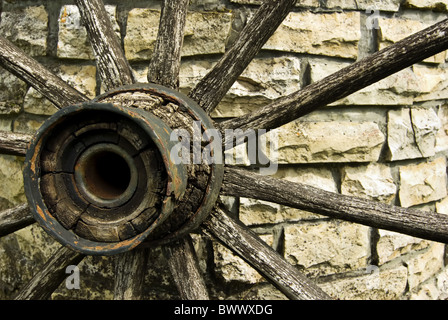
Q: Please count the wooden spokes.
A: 12